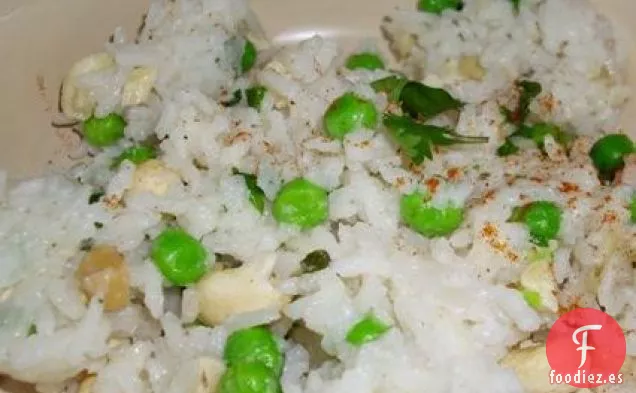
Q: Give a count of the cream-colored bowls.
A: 1